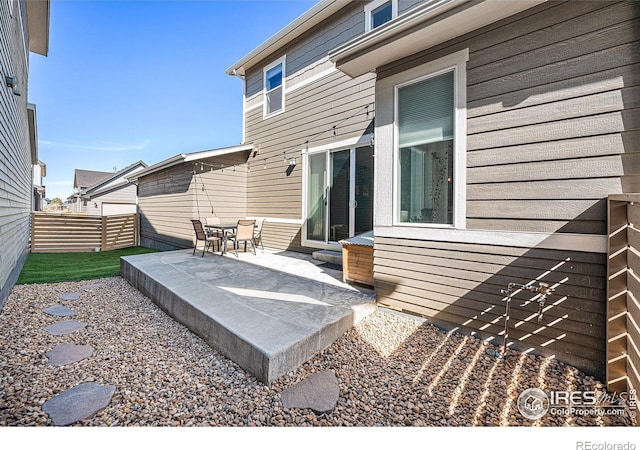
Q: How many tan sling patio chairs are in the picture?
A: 4